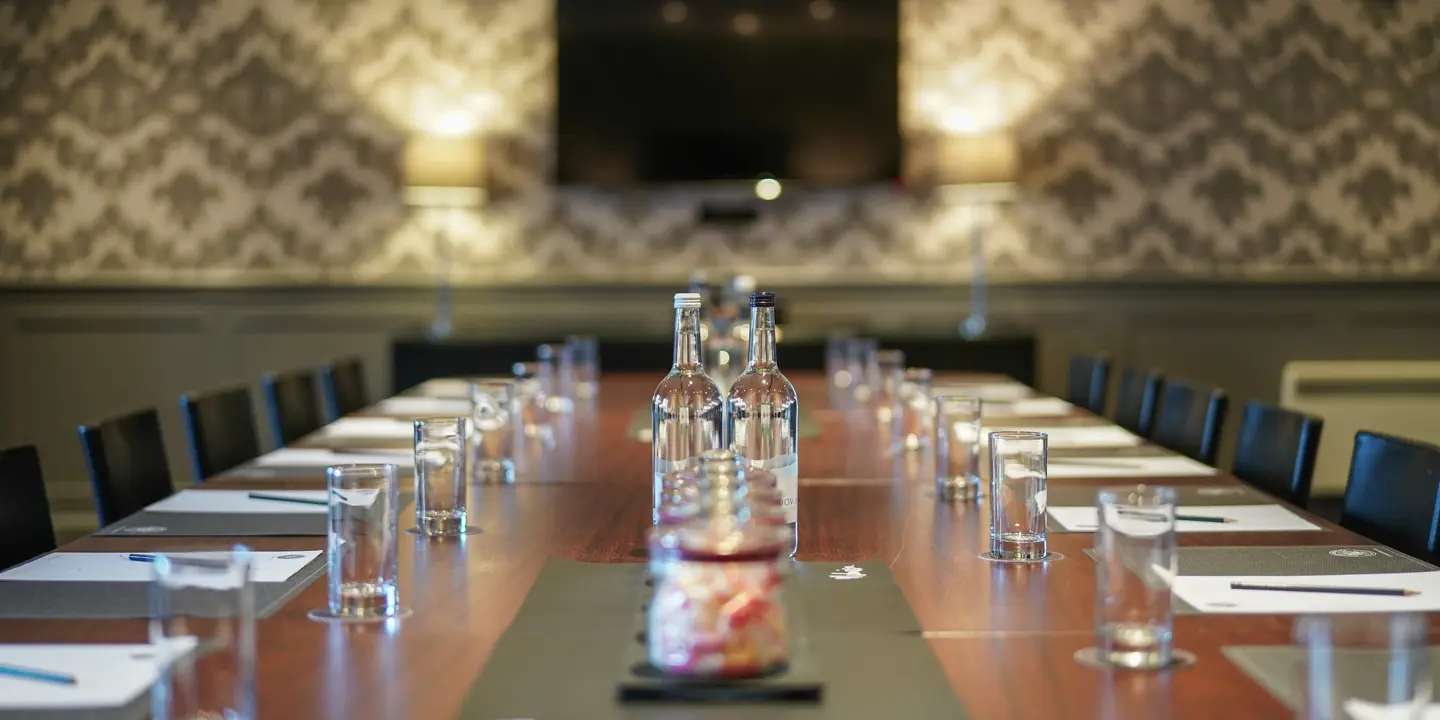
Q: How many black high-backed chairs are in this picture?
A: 10